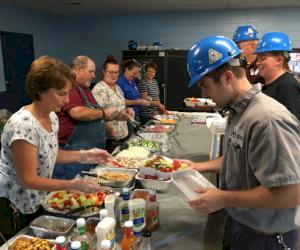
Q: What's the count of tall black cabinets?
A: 2